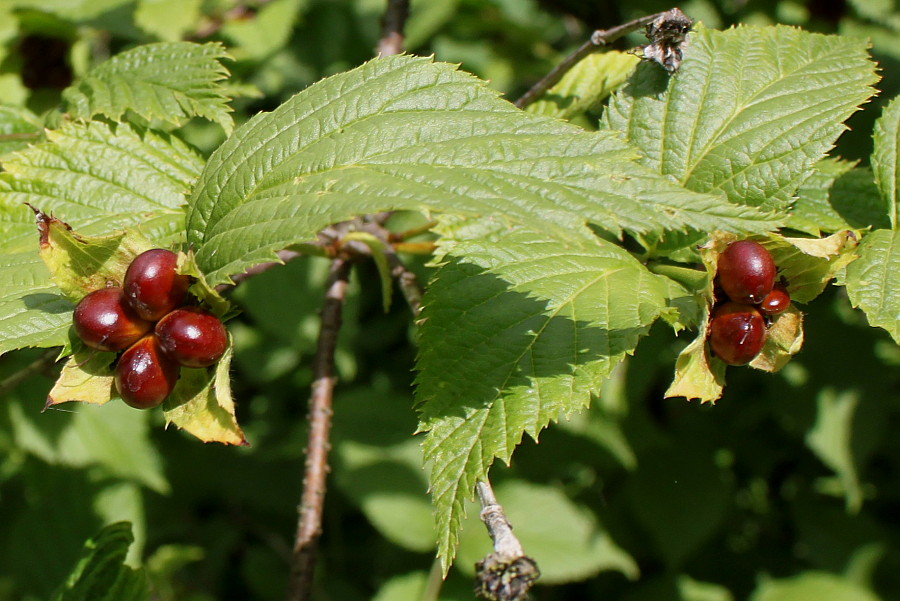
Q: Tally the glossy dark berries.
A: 7